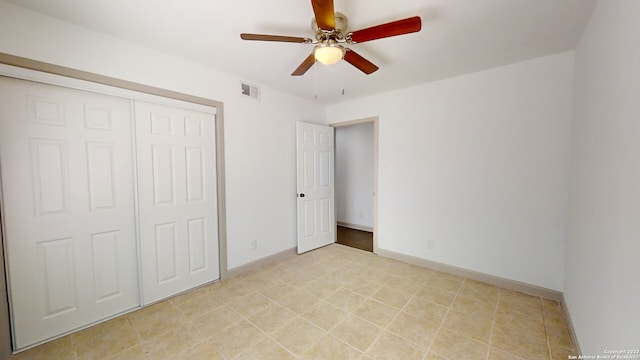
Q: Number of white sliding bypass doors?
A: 2